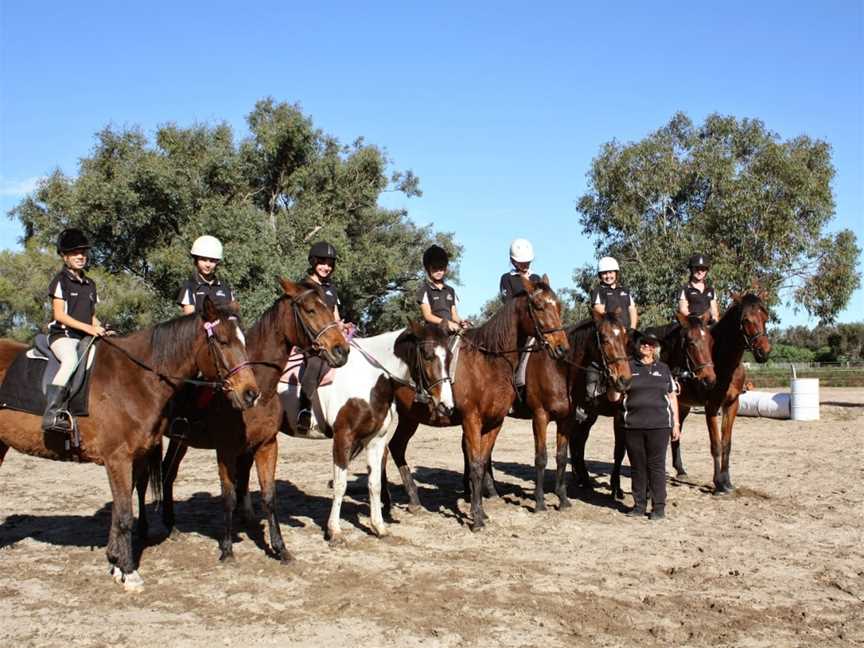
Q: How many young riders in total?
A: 7